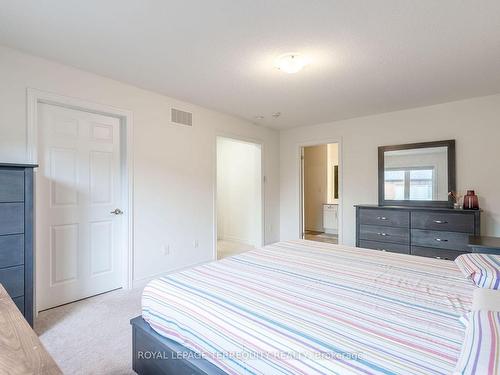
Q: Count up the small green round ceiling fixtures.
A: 0